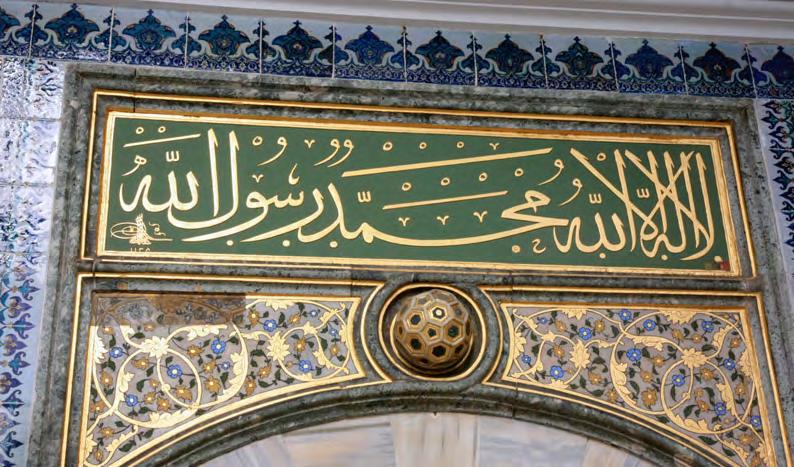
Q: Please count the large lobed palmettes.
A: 12